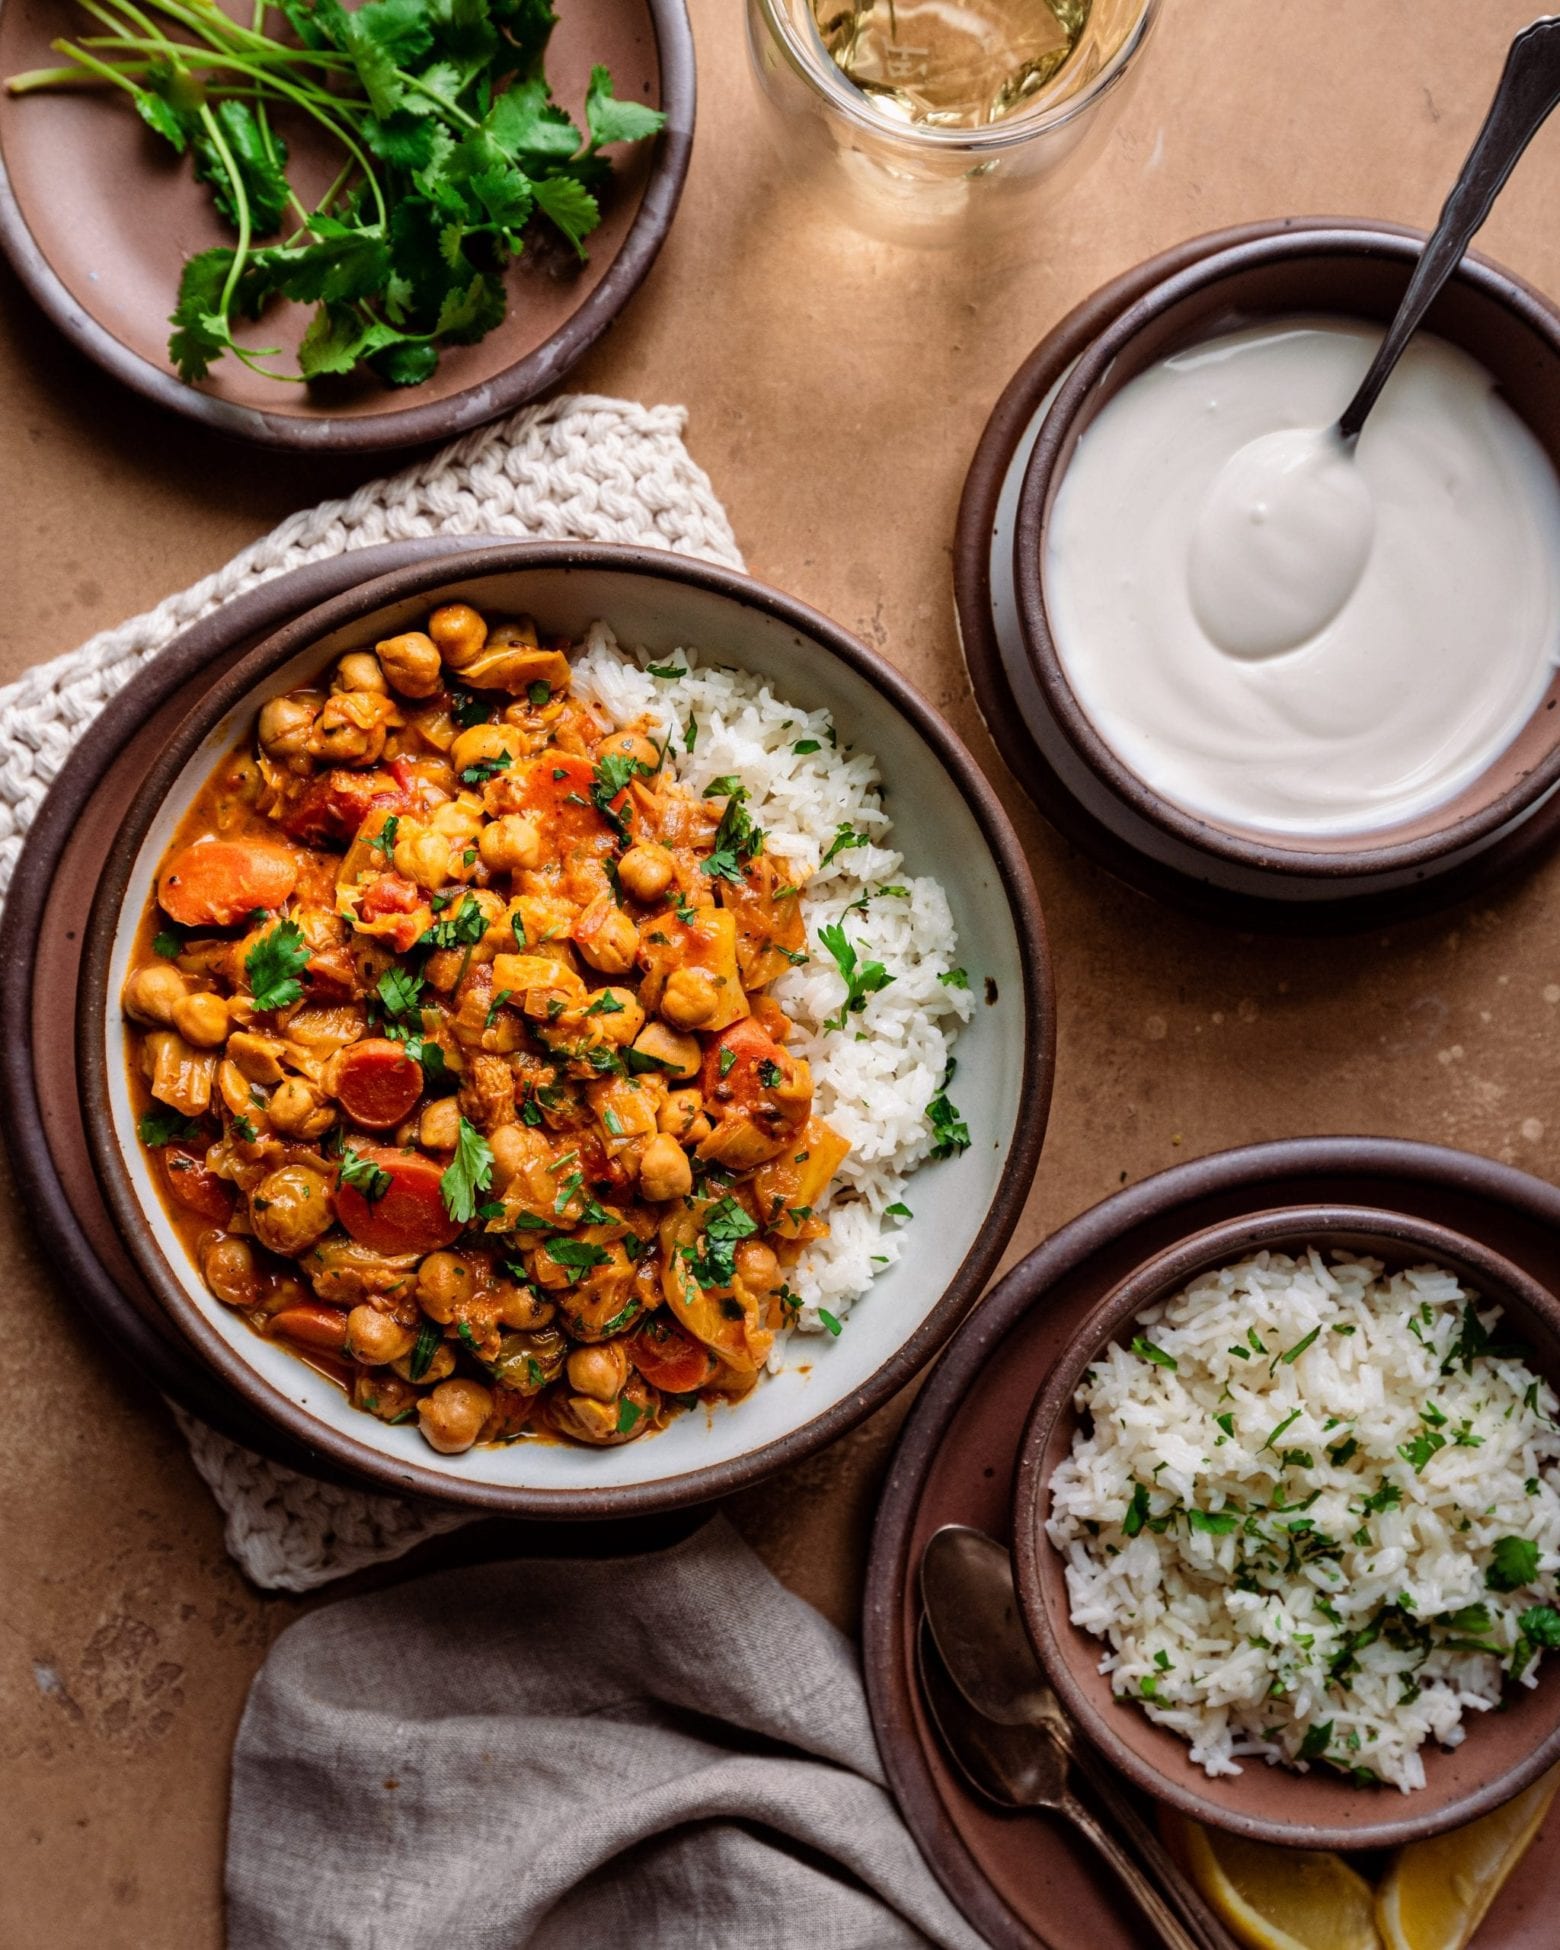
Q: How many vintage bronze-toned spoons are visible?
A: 2